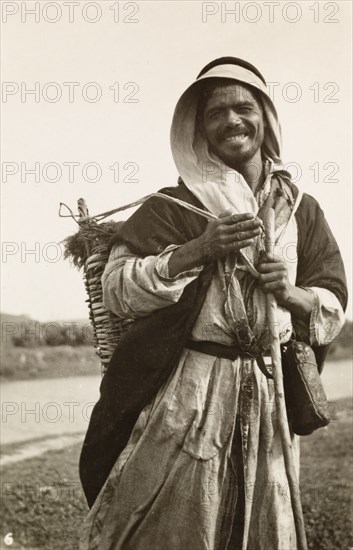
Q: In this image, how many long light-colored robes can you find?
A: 1